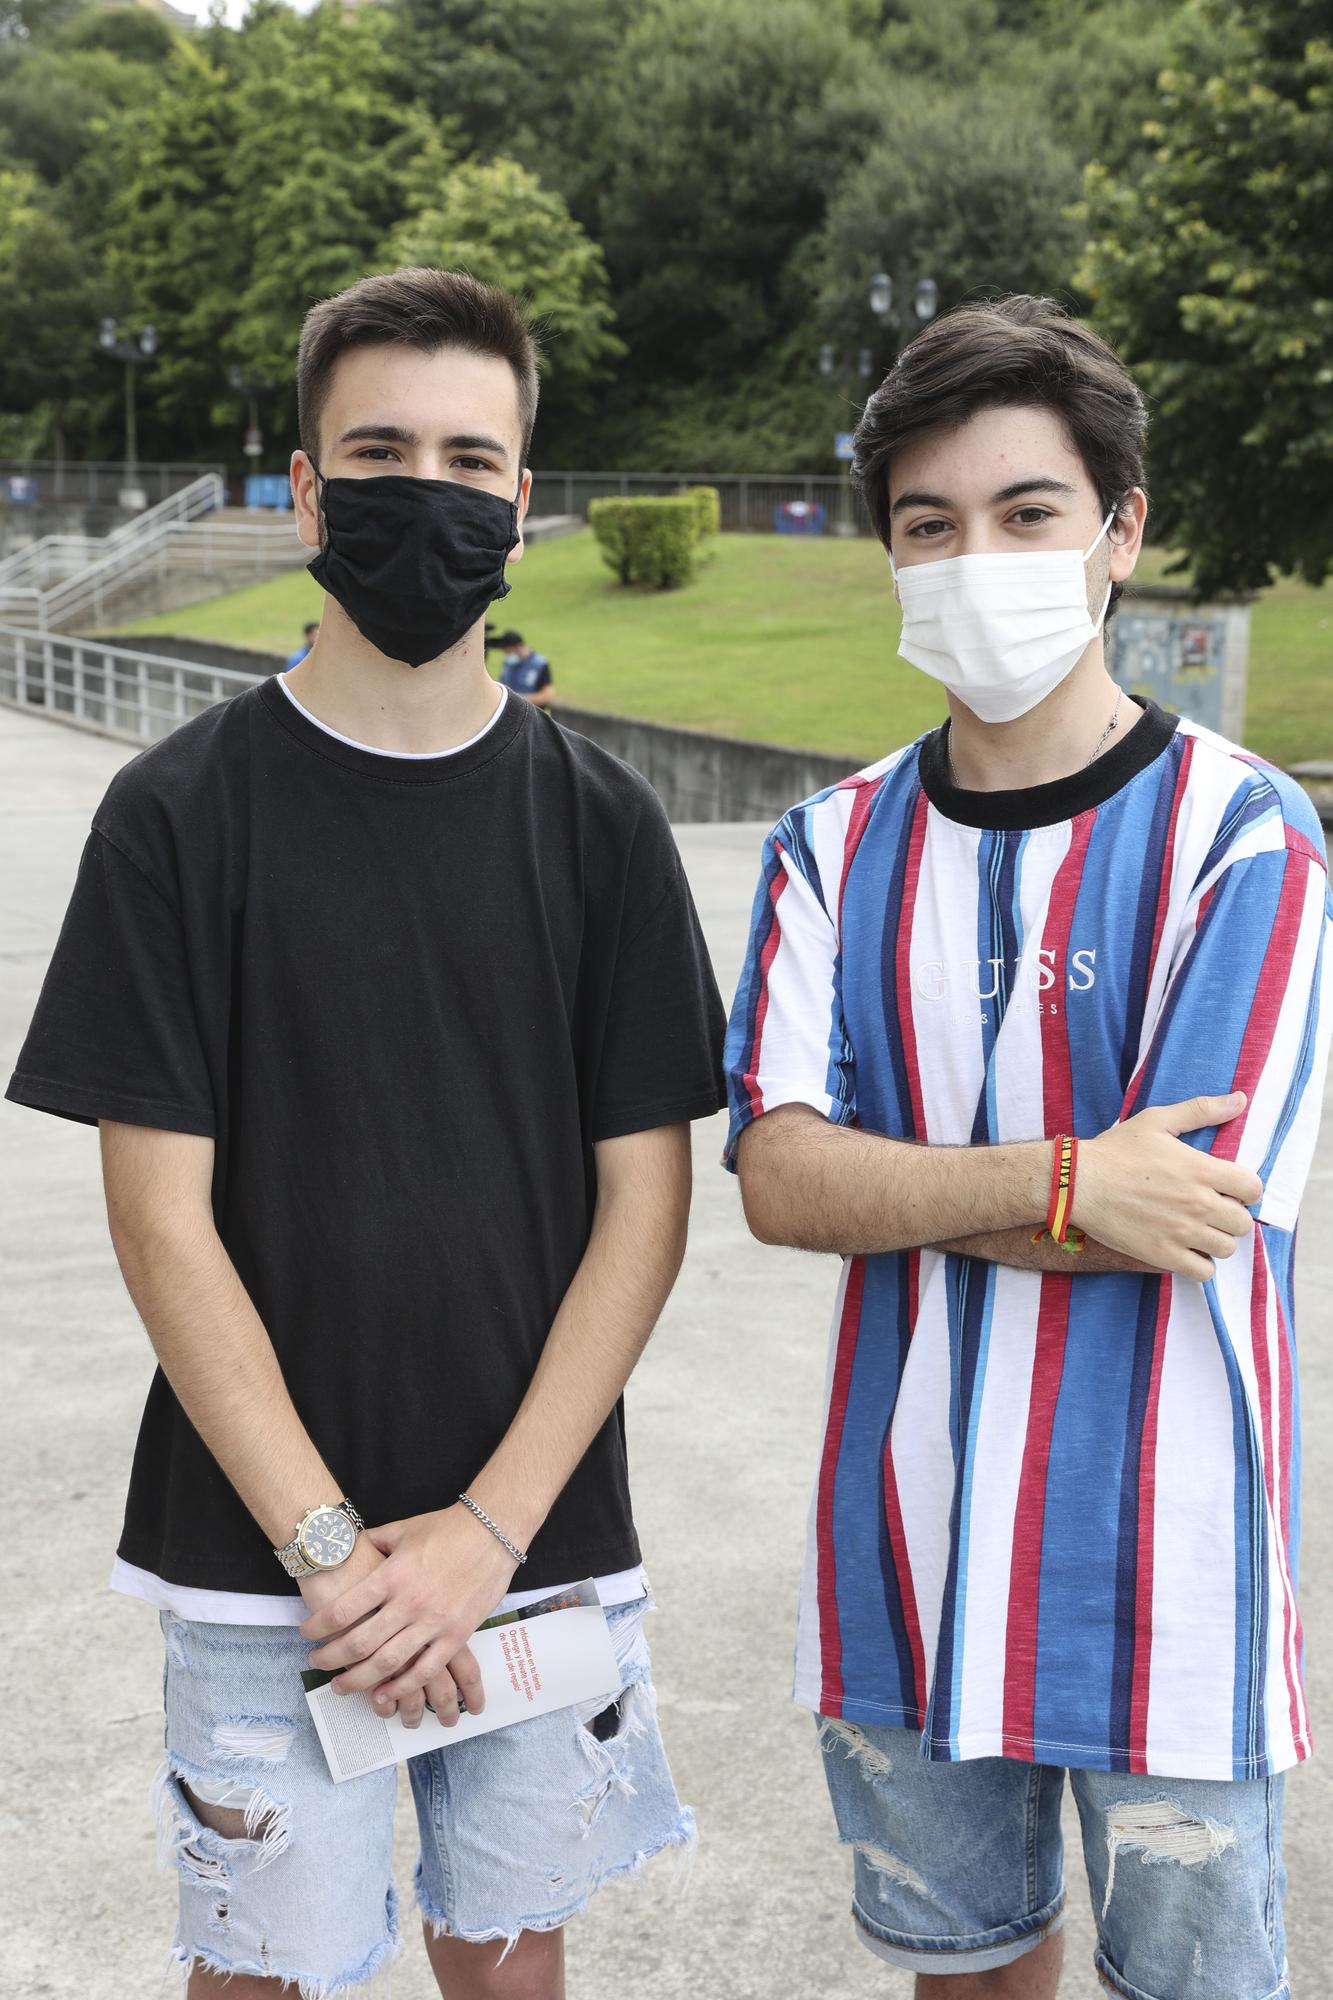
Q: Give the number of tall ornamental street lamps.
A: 4